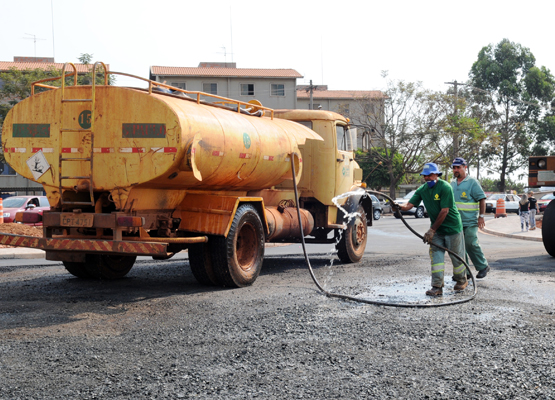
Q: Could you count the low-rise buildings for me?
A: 3